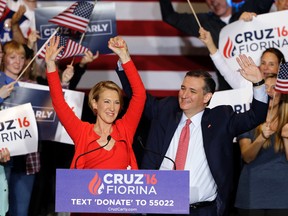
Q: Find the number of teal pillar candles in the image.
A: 0